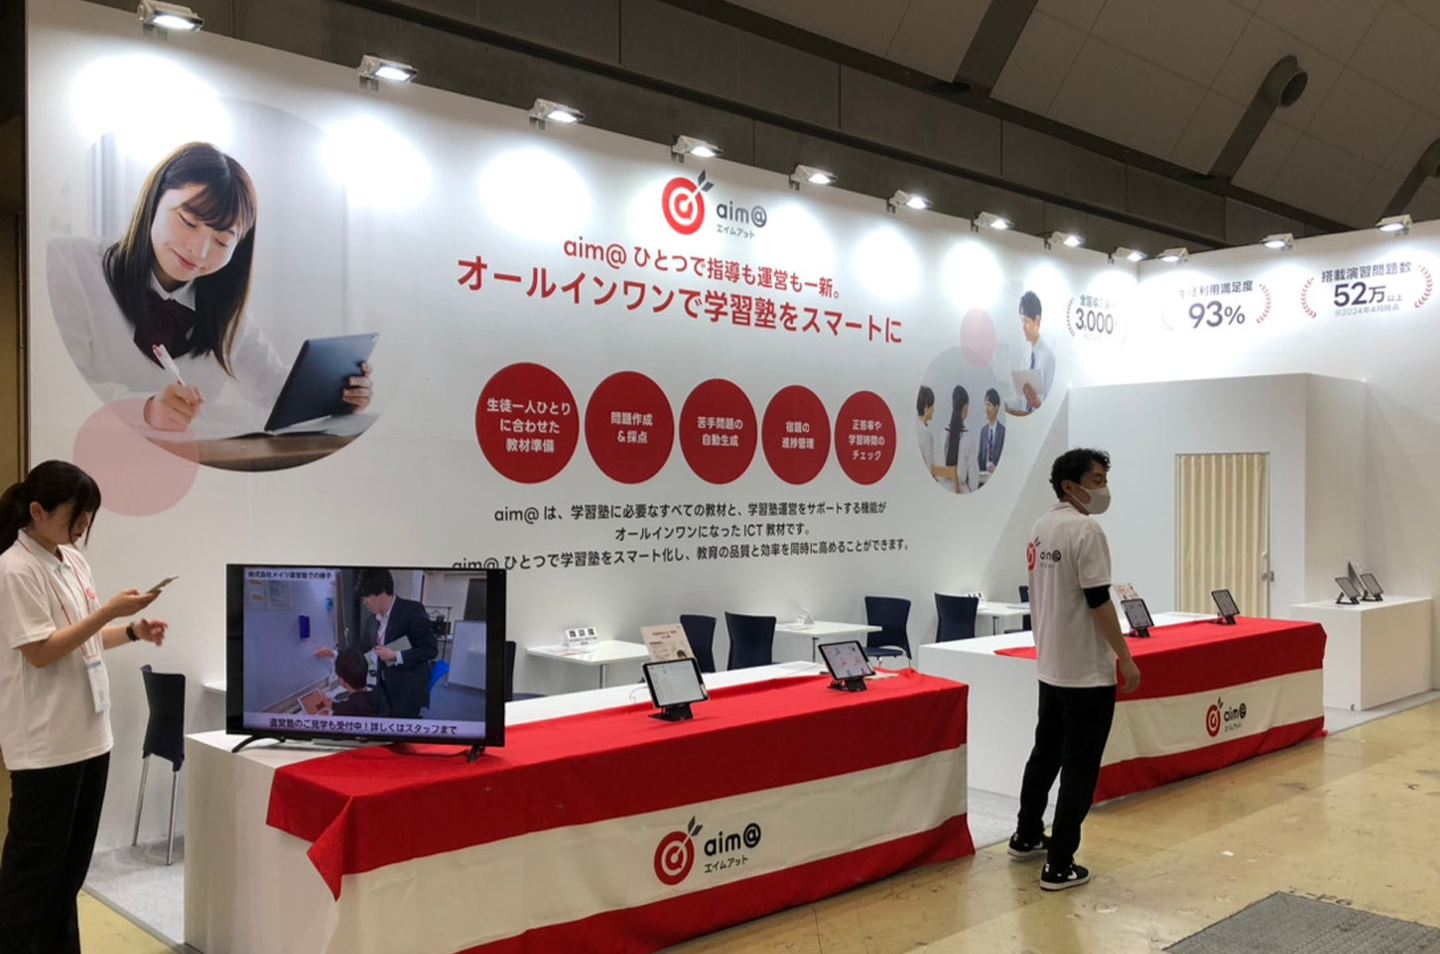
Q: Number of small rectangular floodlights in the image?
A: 12